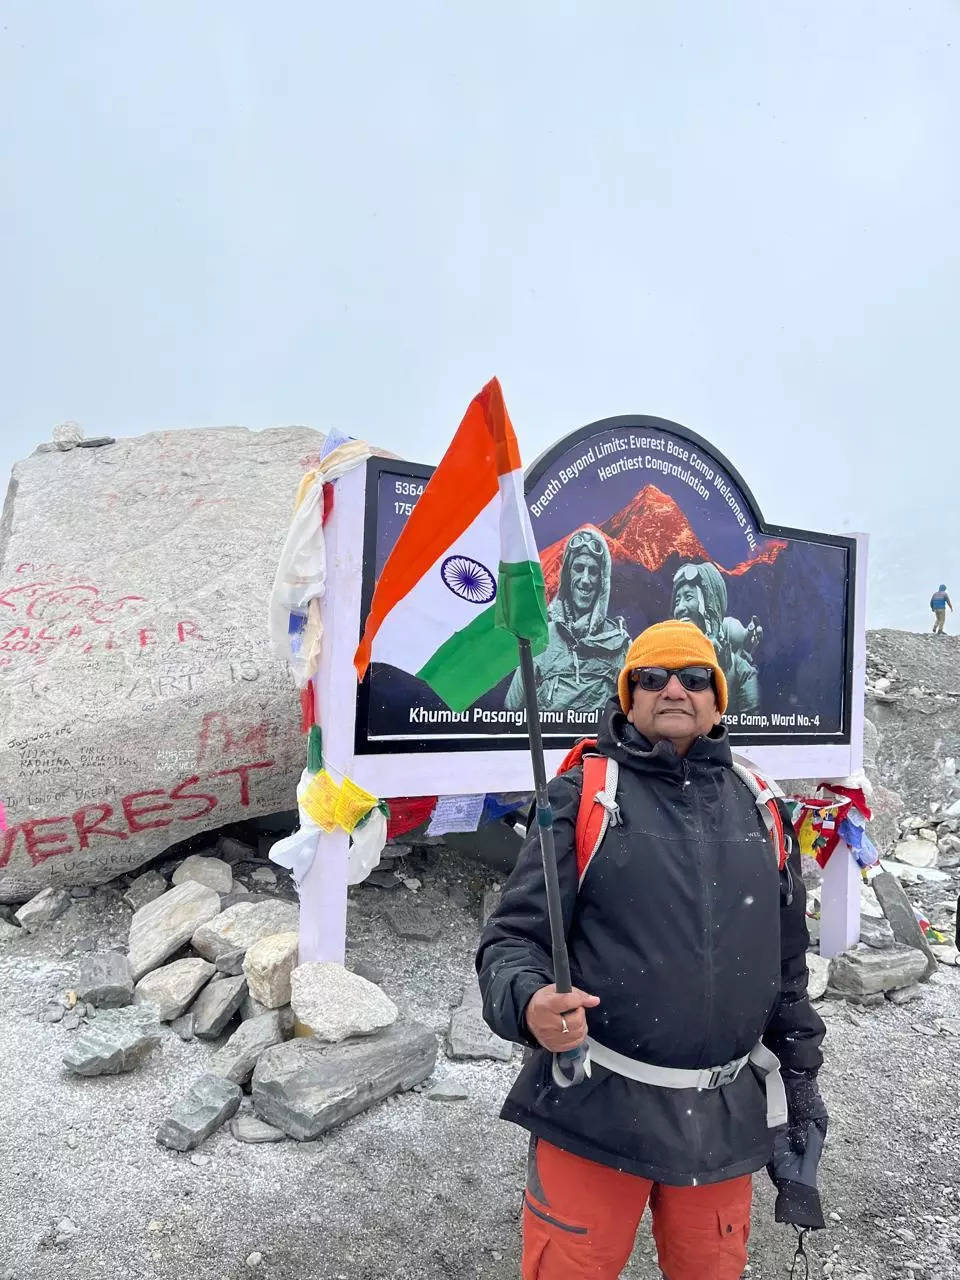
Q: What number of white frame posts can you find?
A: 2